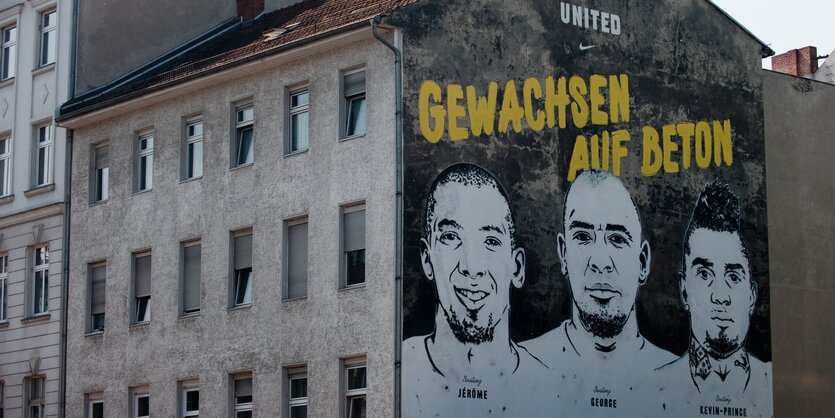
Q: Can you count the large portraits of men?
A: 3